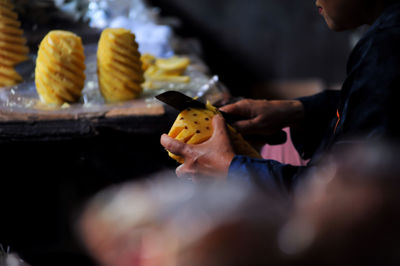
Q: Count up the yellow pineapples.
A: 4